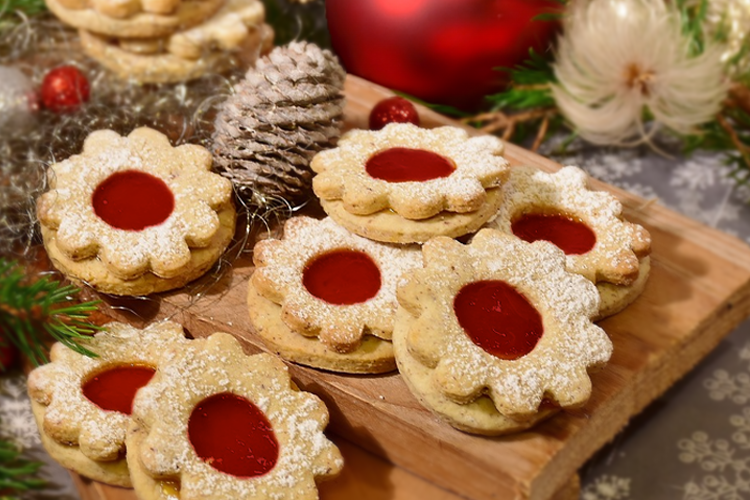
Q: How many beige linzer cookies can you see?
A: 9